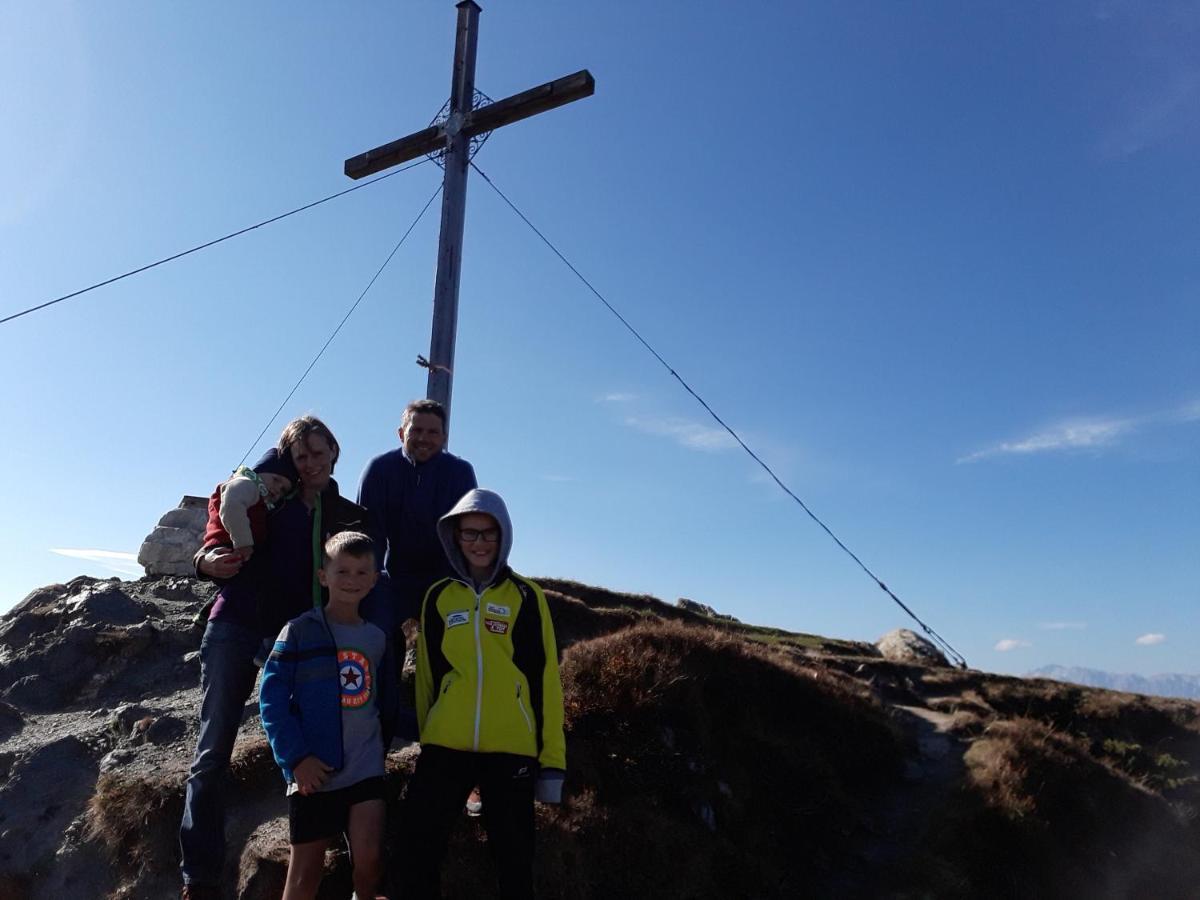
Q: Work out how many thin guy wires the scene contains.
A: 3